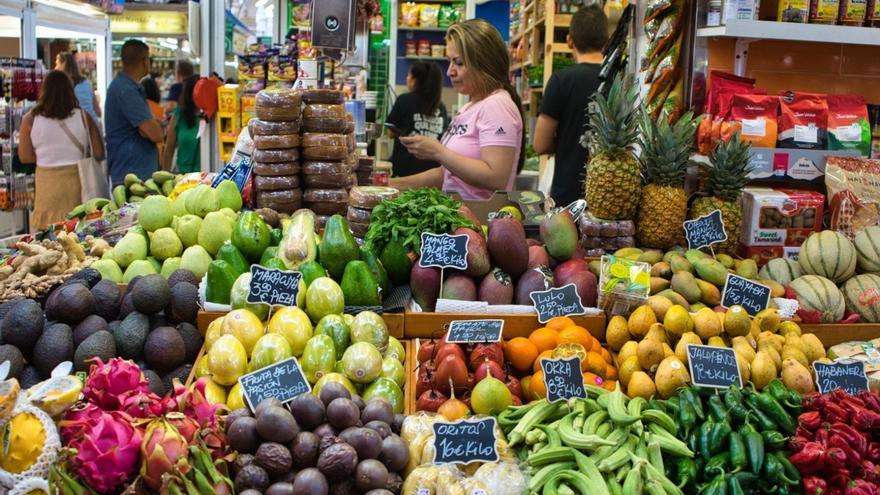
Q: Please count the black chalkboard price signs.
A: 11